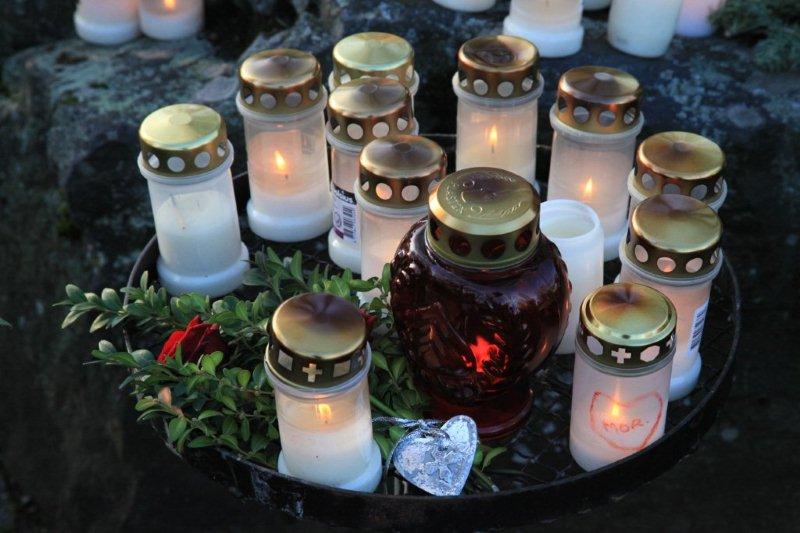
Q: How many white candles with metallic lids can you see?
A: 11